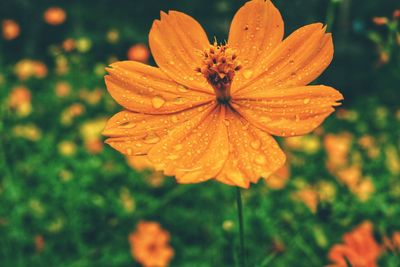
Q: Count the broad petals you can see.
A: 8